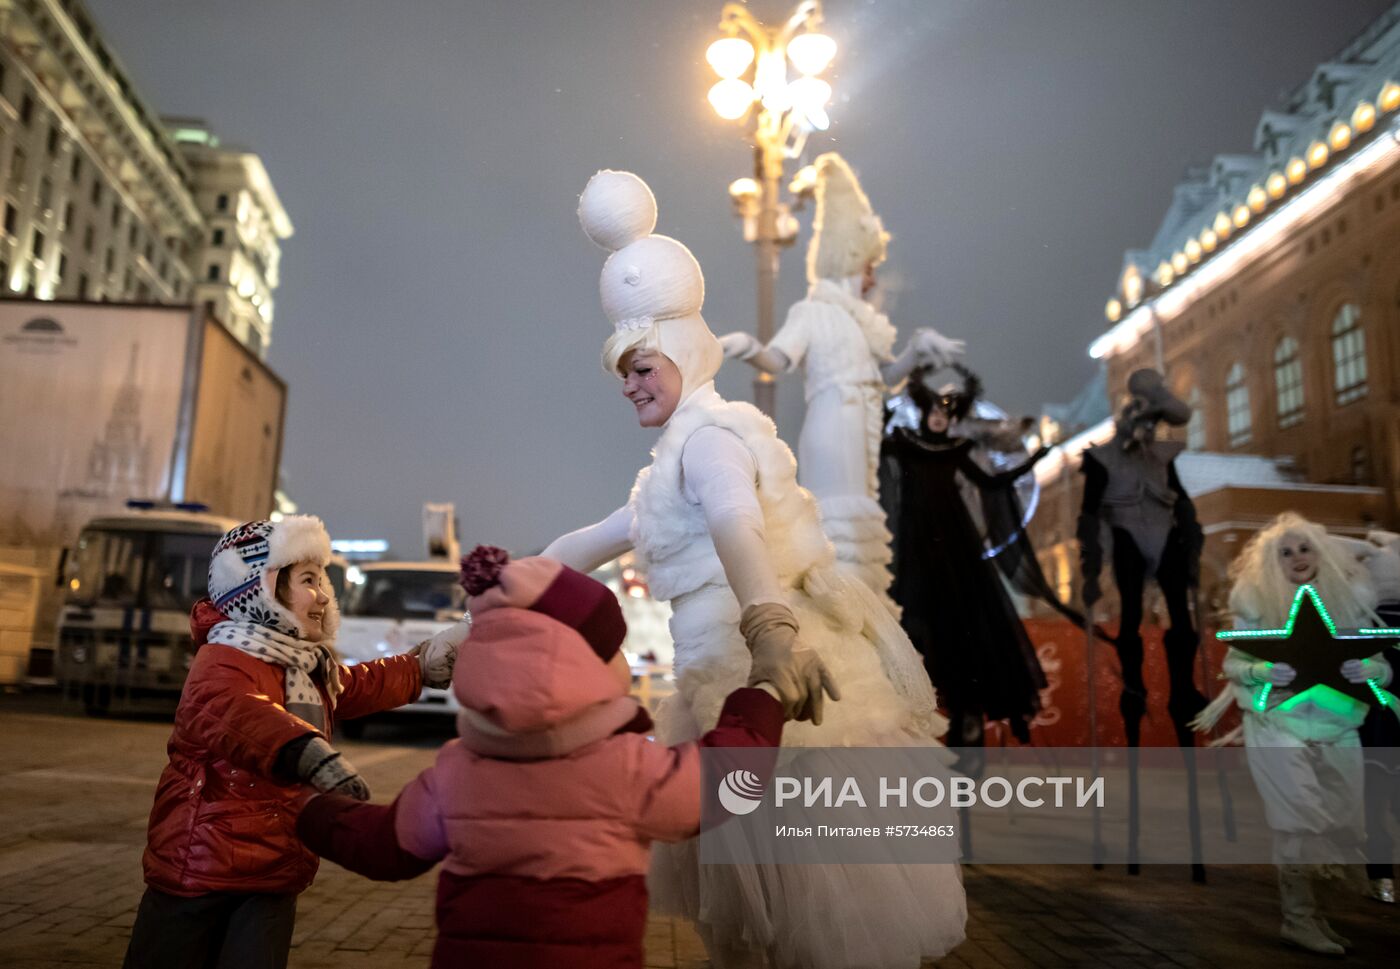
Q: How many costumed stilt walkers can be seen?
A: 3